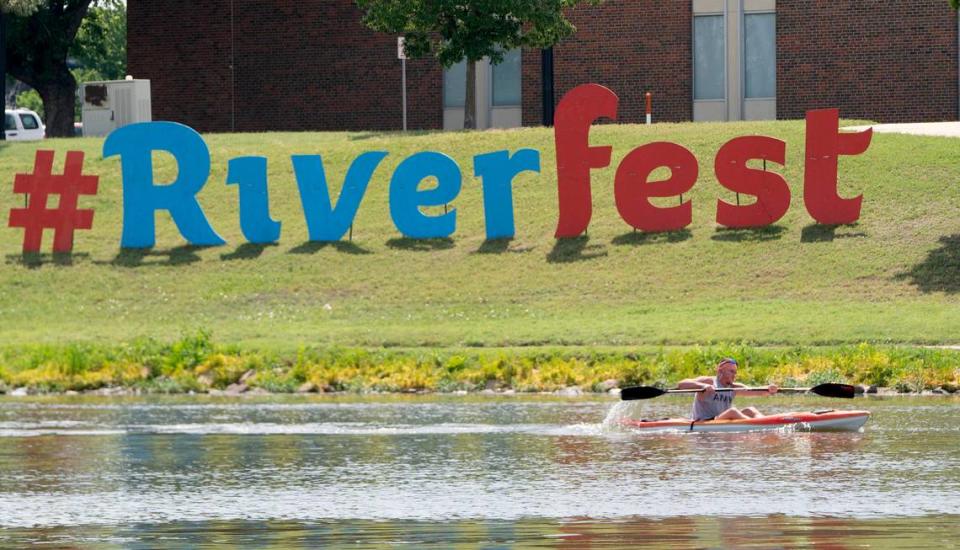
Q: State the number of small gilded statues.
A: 0